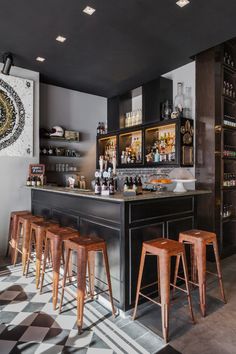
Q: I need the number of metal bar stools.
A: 7